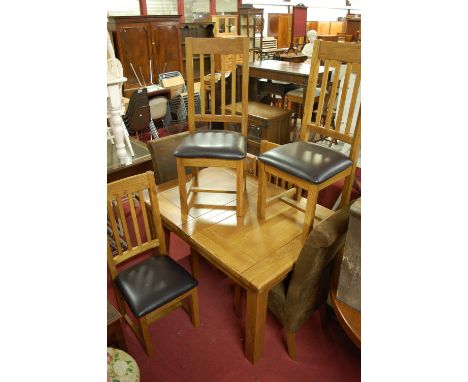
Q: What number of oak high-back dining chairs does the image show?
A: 4